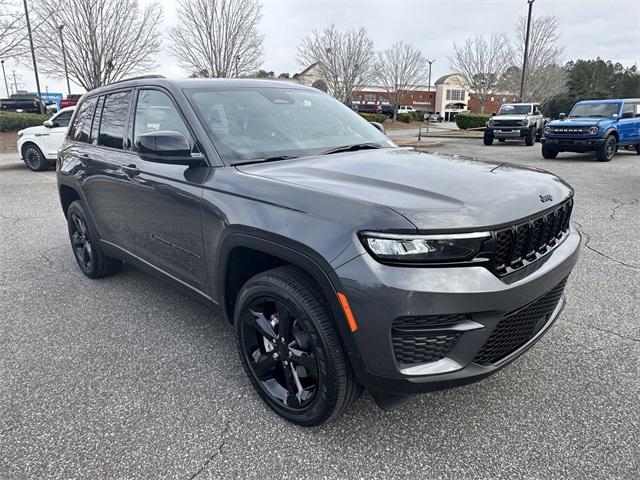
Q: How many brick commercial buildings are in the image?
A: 1